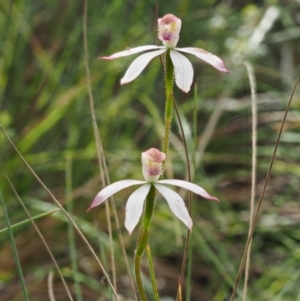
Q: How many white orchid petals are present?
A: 8